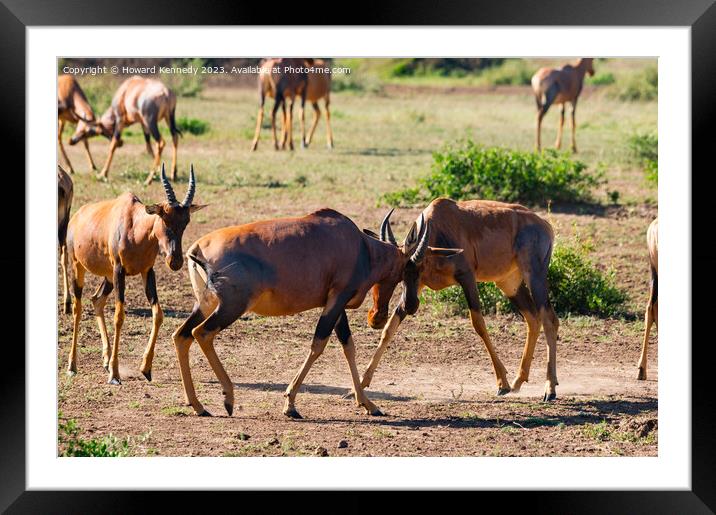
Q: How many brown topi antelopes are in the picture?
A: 10